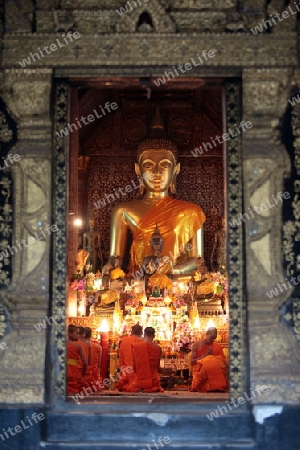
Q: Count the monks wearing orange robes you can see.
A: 7